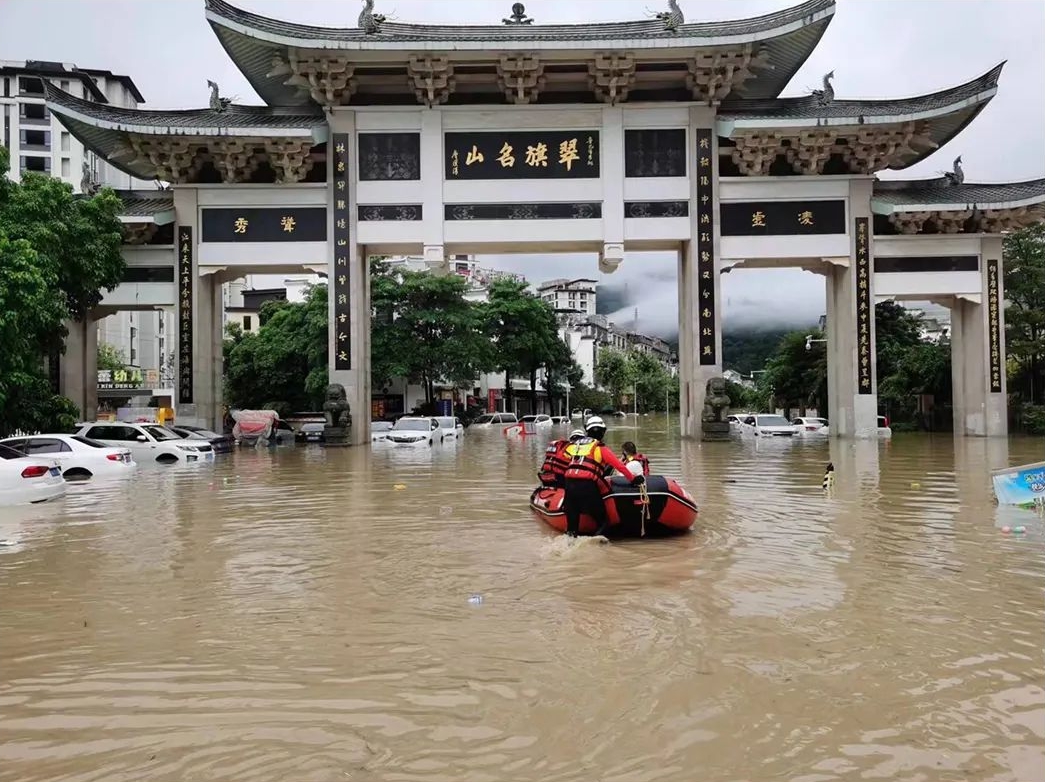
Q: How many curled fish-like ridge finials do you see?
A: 6